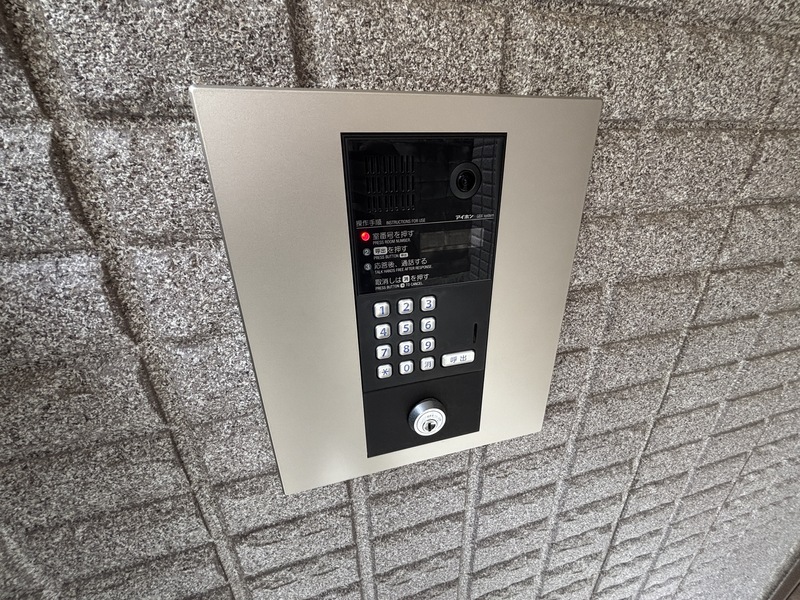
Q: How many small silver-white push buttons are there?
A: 13